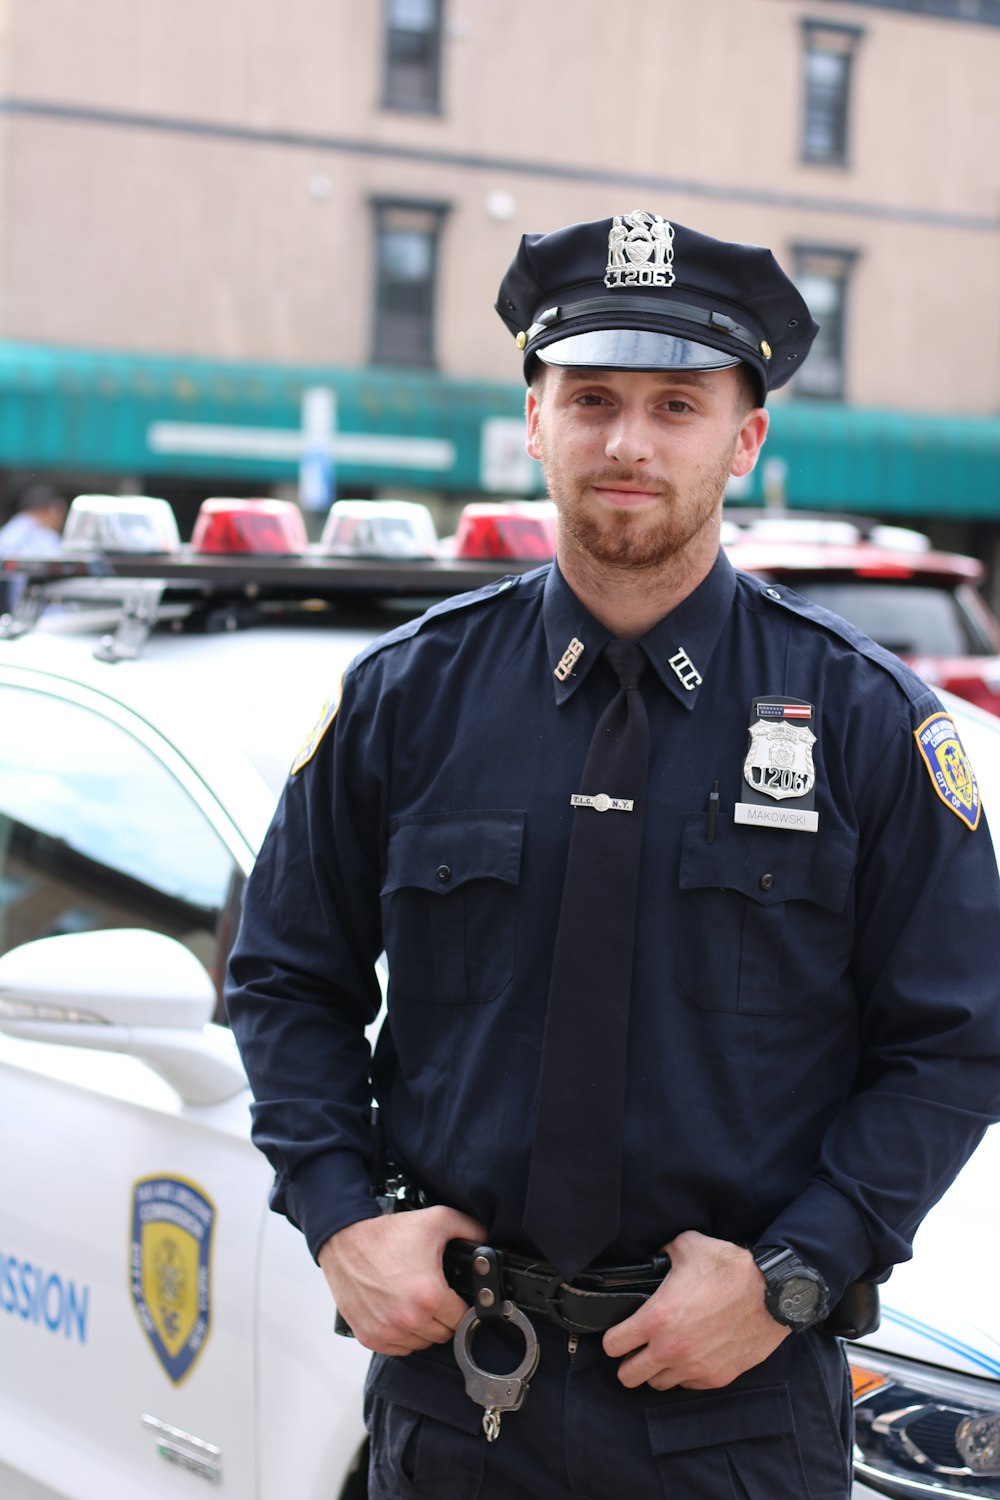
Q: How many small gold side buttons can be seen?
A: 2